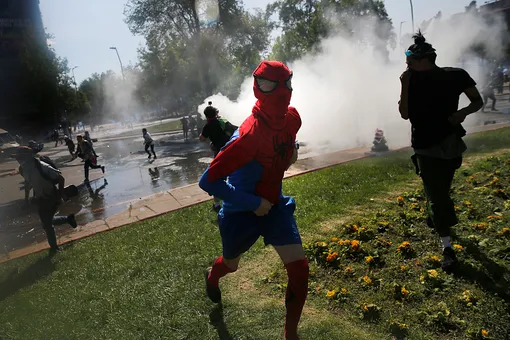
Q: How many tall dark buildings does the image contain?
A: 1